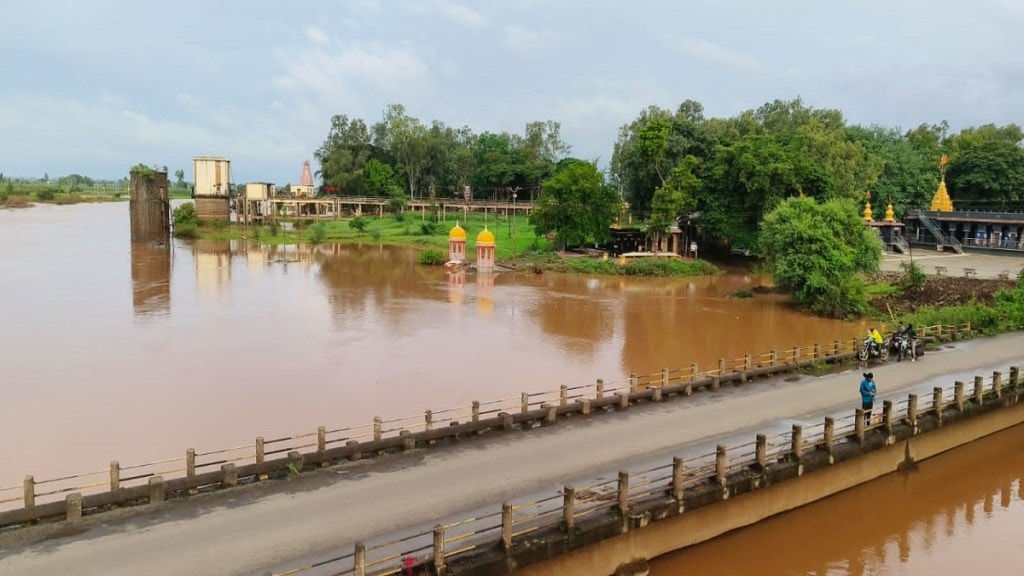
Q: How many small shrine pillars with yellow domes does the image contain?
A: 2